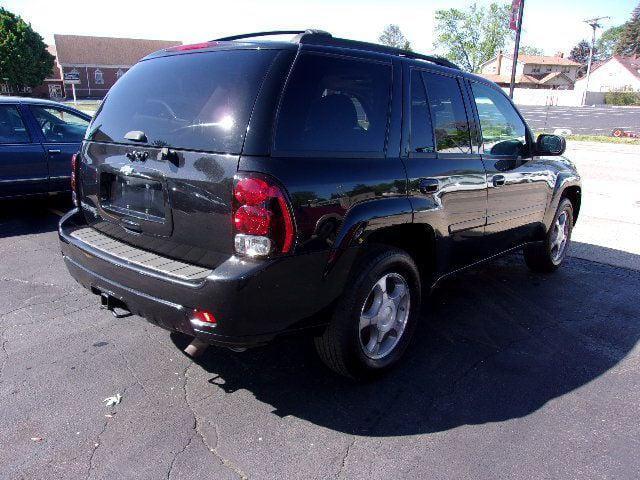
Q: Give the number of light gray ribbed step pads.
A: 1